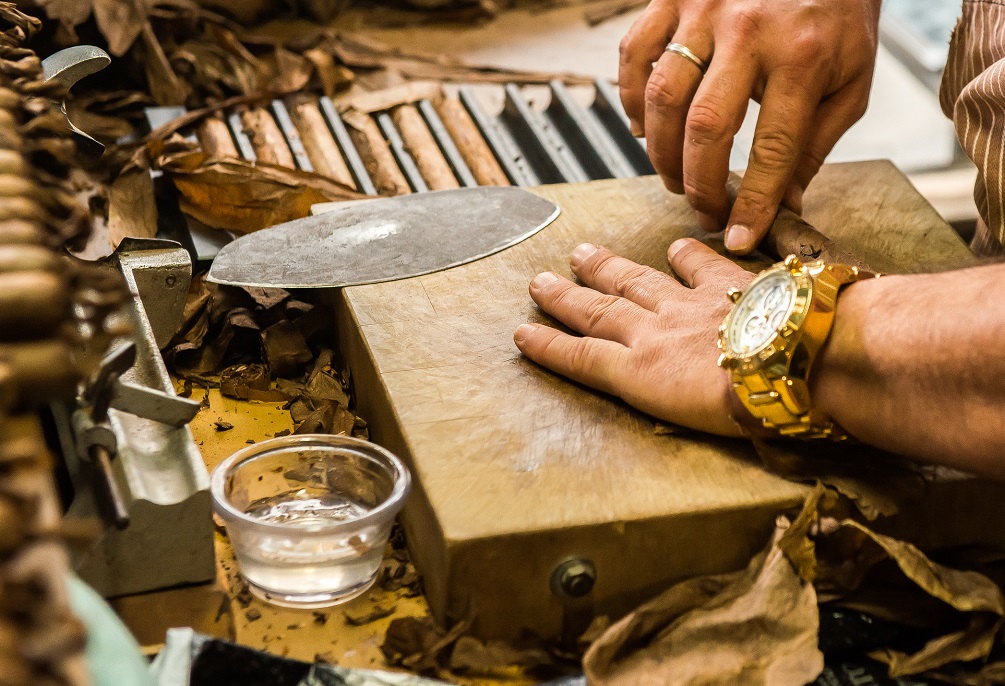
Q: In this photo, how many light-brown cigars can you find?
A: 6